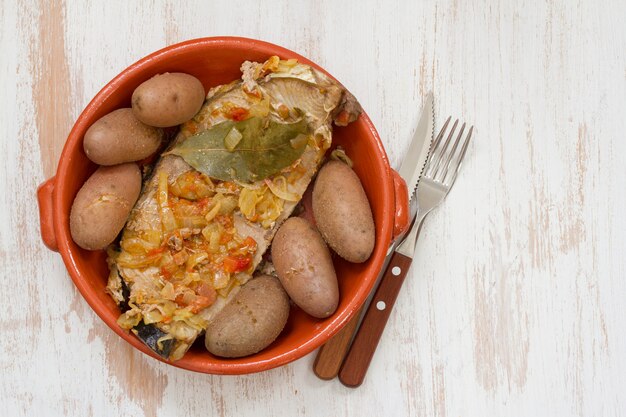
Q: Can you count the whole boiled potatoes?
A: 6